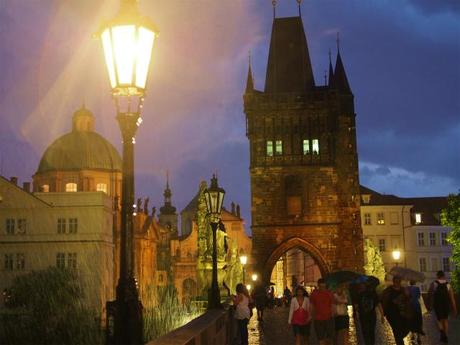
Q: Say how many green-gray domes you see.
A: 1